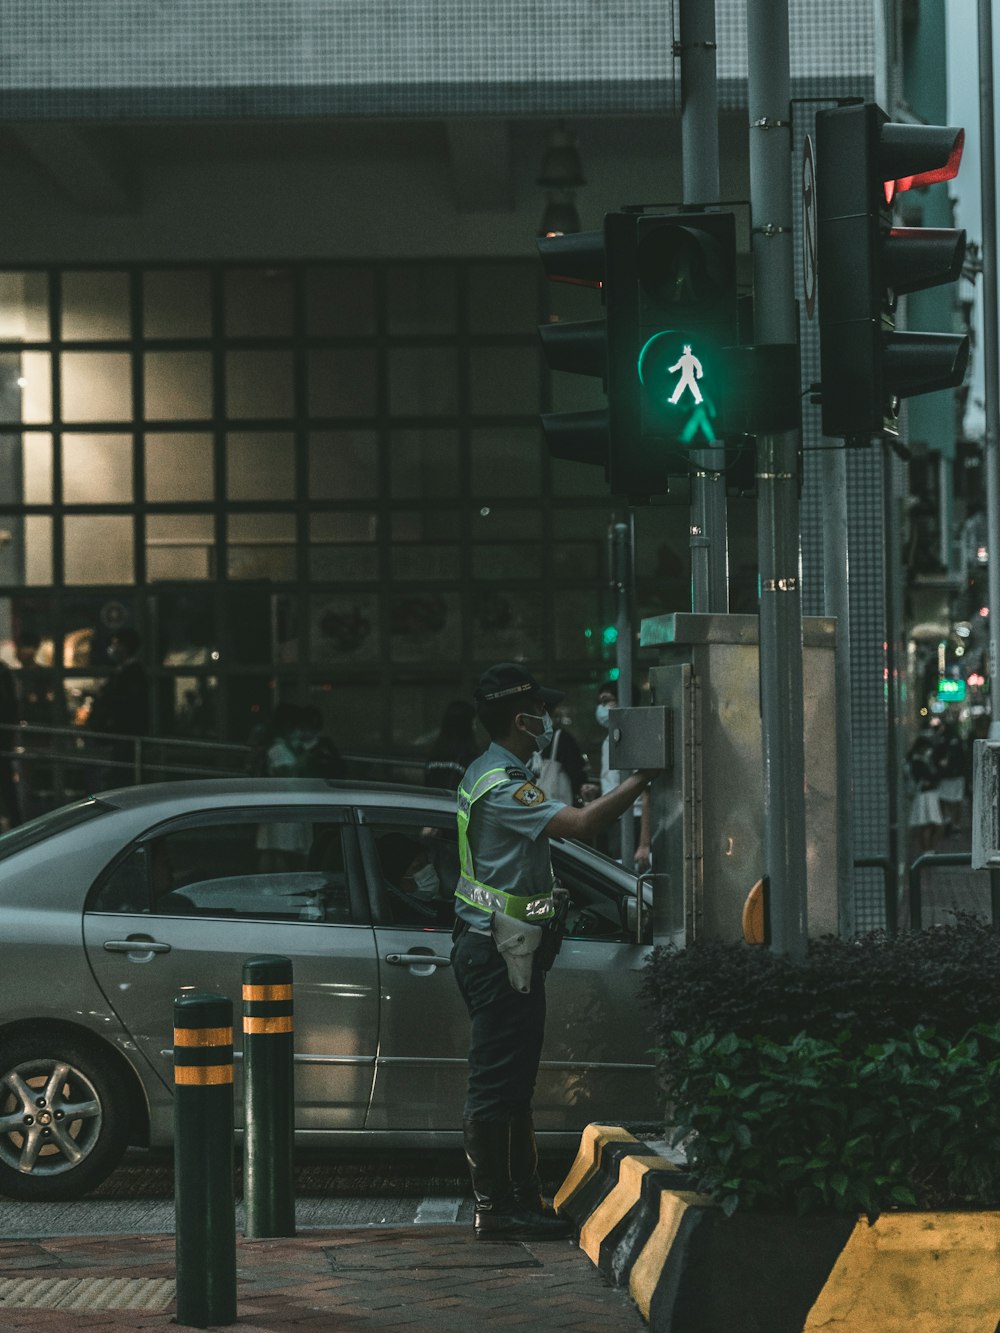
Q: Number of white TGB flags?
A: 0